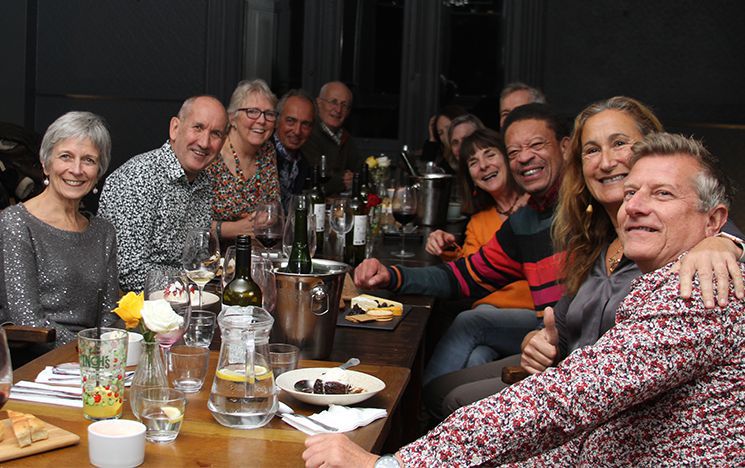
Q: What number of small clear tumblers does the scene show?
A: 4